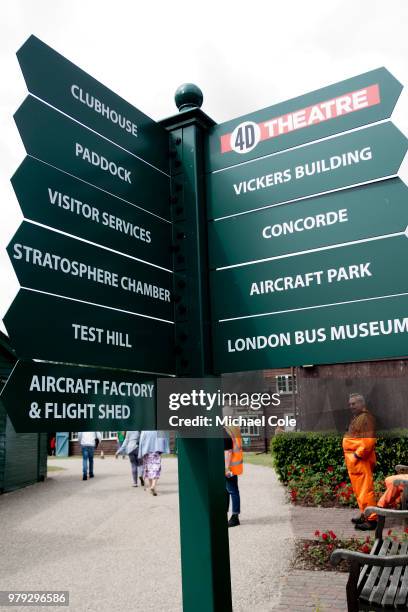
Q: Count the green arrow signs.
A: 11